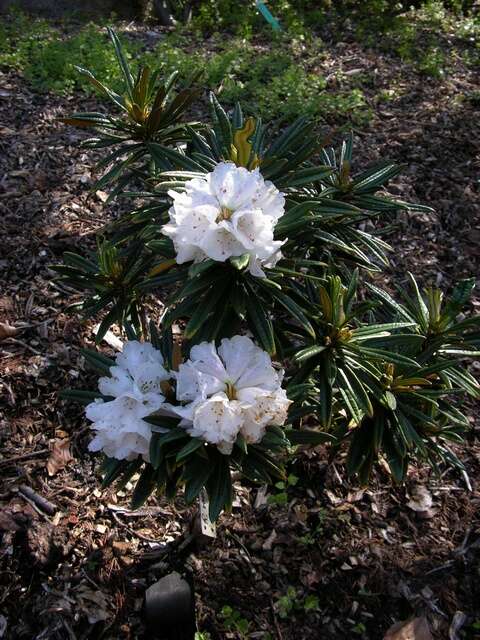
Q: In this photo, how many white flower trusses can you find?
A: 3